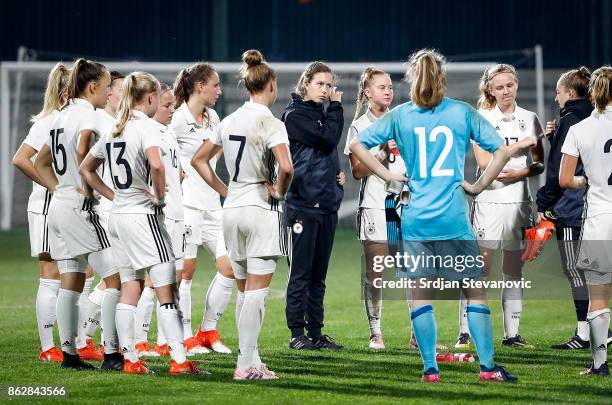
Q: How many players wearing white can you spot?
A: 10